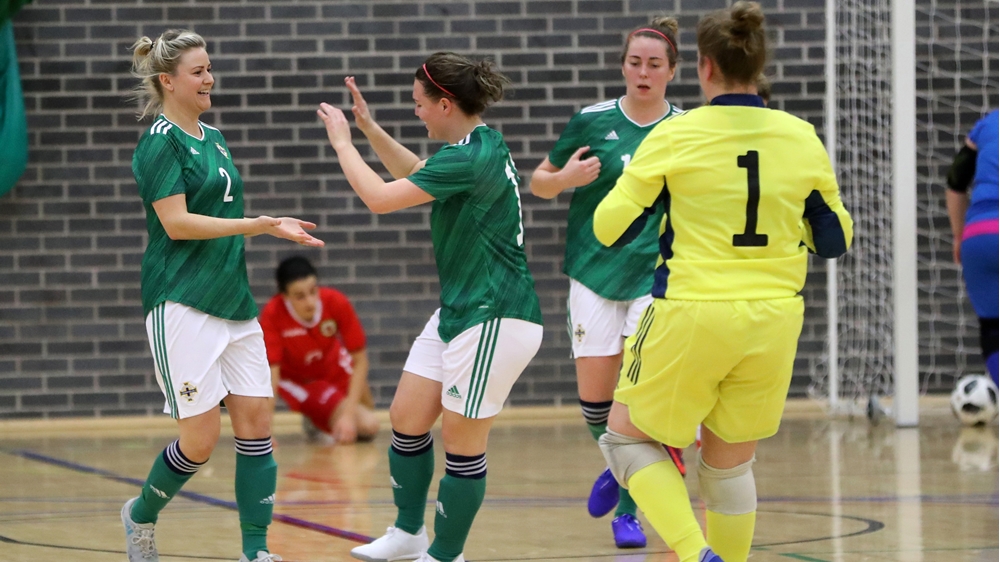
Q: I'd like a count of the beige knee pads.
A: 2